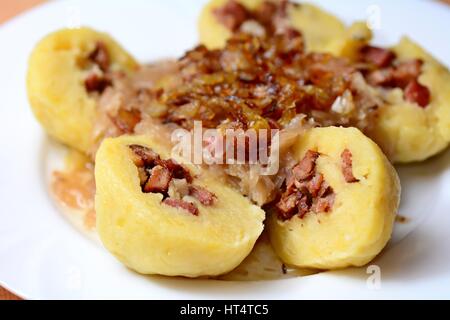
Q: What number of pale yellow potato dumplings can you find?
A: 5